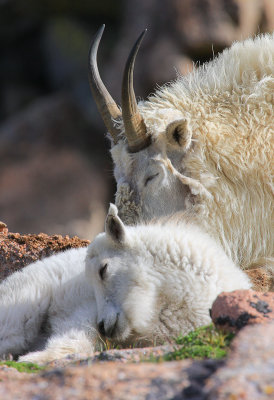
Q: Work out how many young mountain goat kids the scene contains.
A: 1